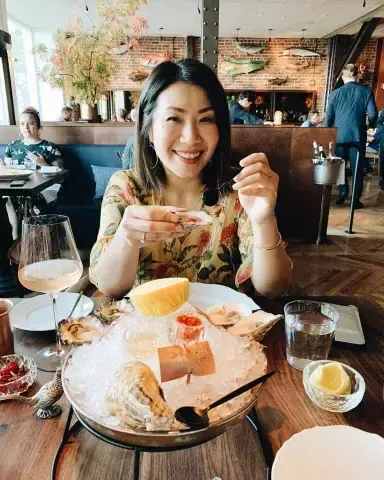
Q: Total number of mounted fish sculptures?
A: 8